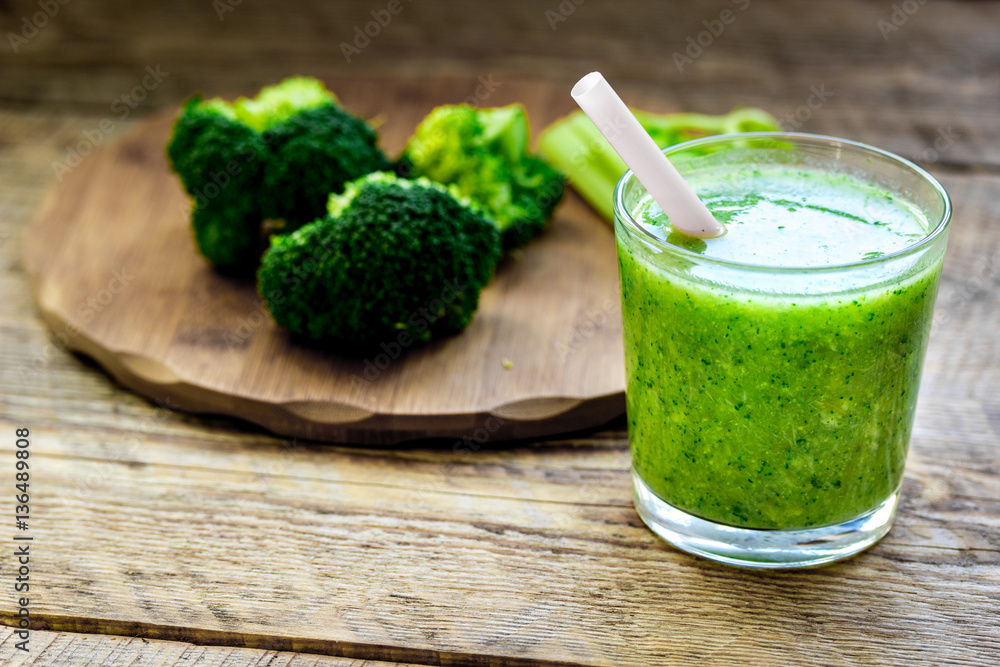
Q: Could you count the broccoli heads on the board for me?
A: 3